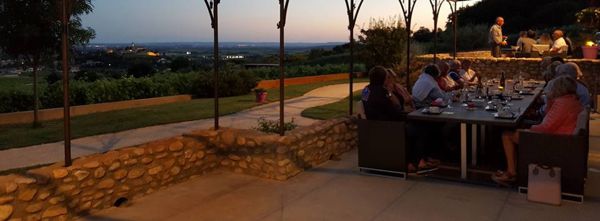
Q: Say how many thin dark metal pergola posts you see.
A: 7